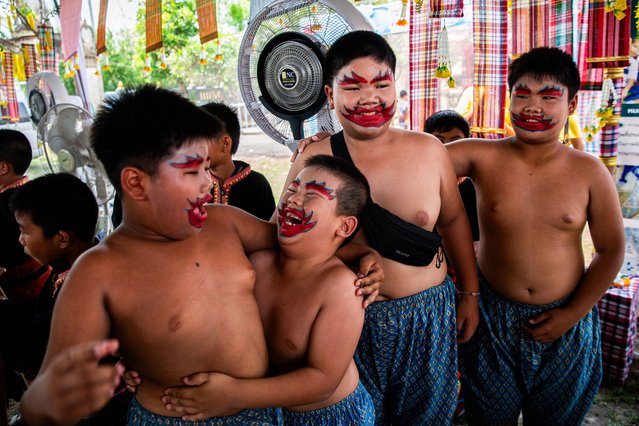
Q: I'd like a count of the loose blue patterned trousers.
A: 4